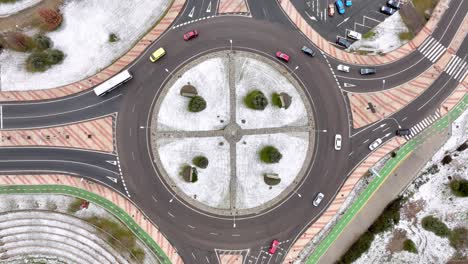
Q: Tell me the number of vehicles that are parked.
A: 7